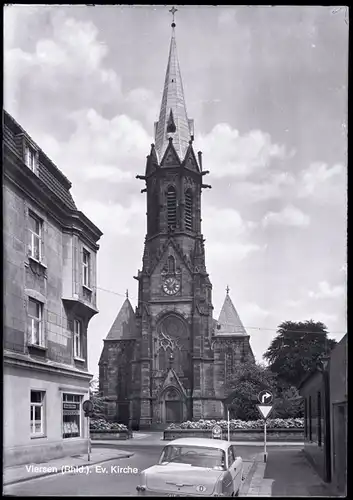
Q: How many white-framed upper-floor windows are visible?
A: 5